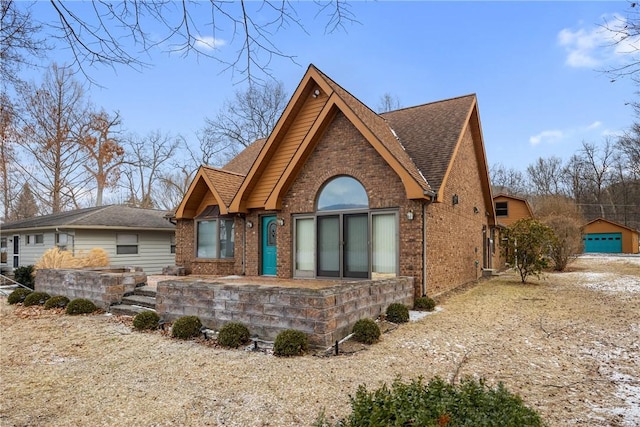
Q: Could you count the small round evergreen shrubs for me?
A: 11